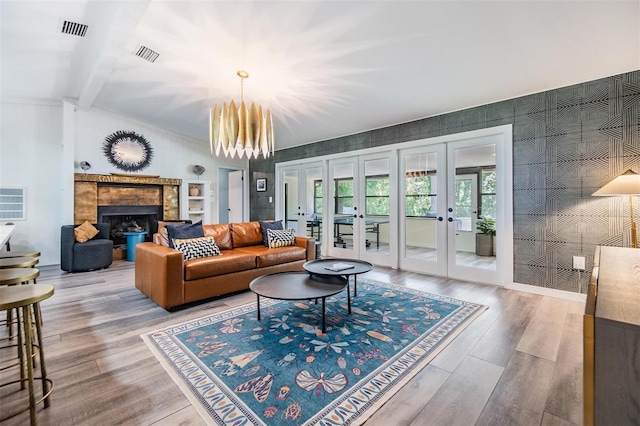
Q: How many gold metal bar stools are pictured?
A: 4